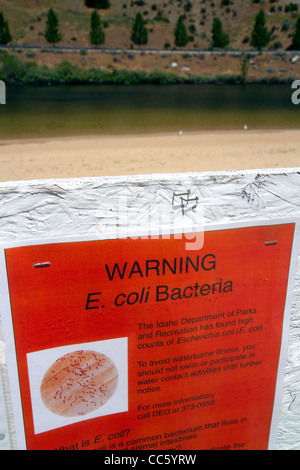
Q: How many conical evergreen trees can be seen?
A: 8